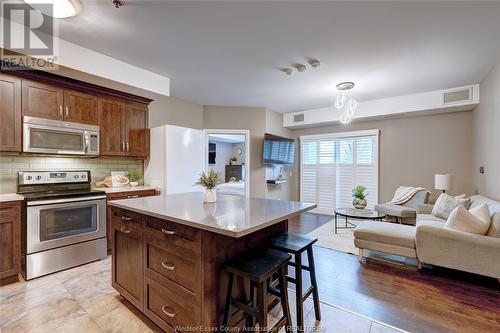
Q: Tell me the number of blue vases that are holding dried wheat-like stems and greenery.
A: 0